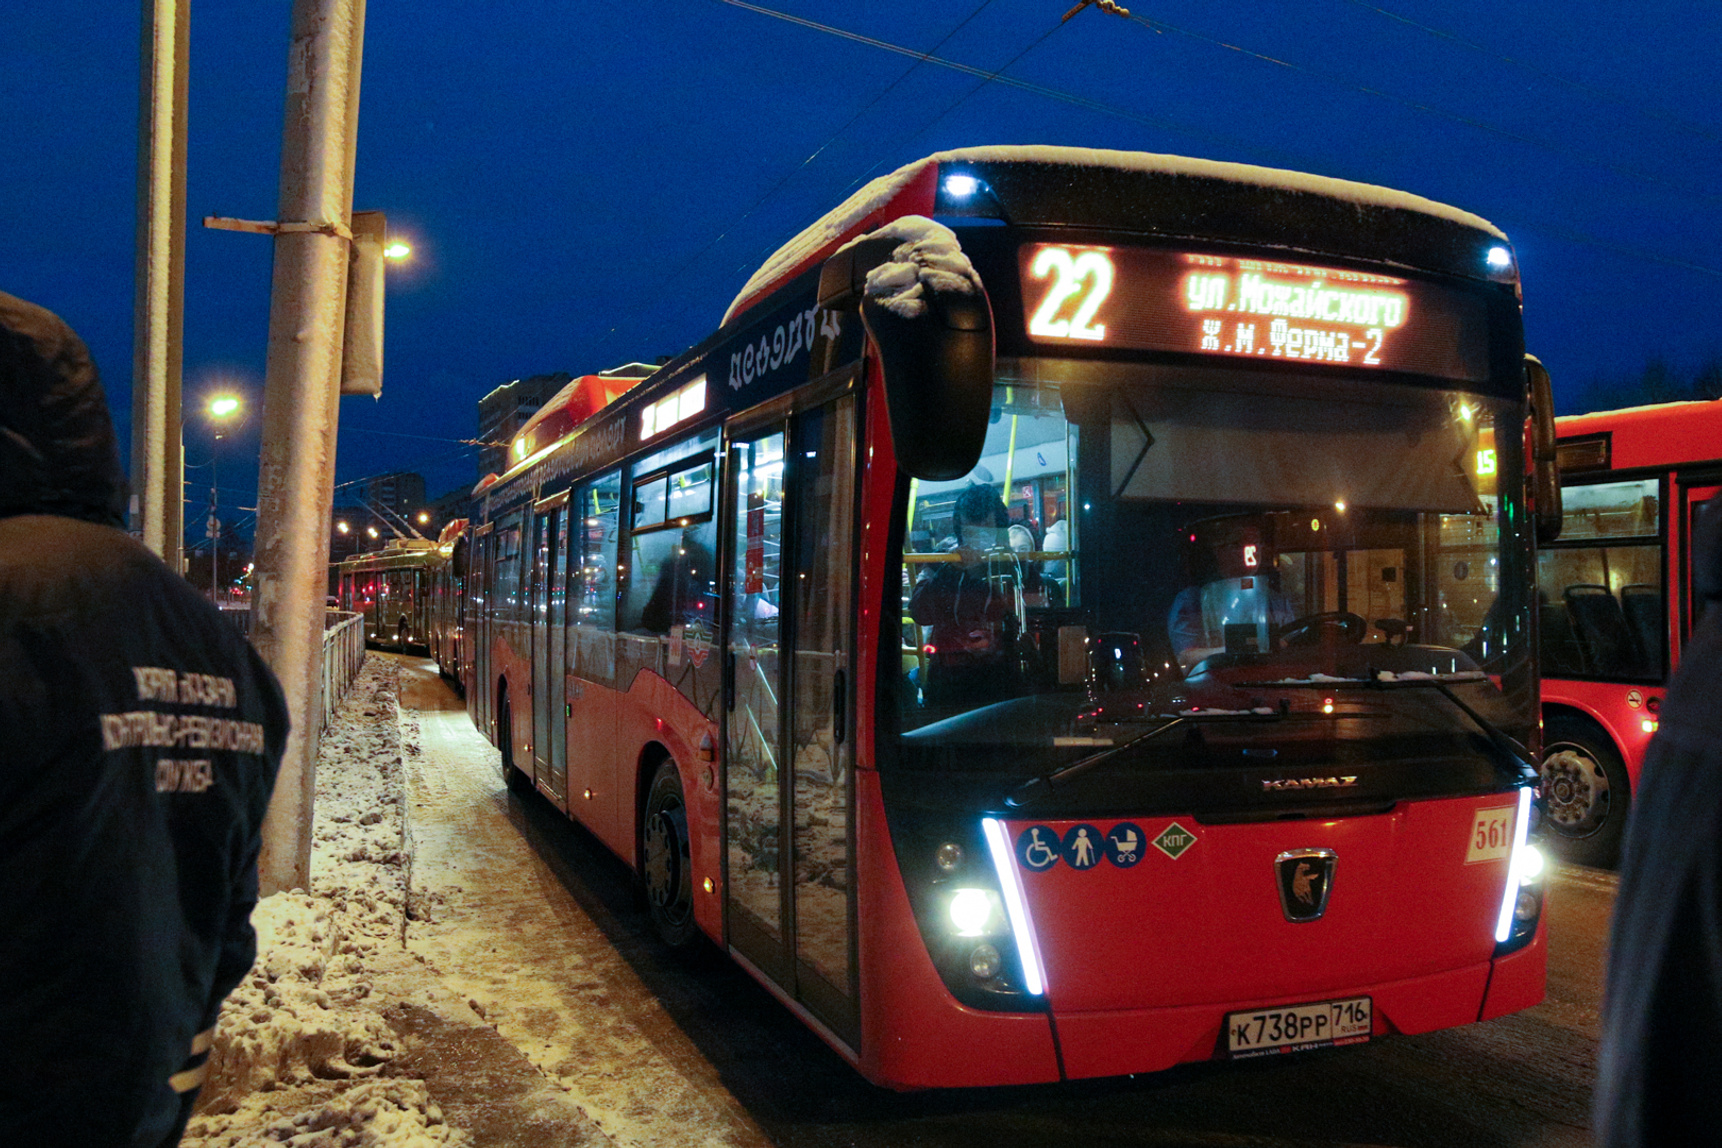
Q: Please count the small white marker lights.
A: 2